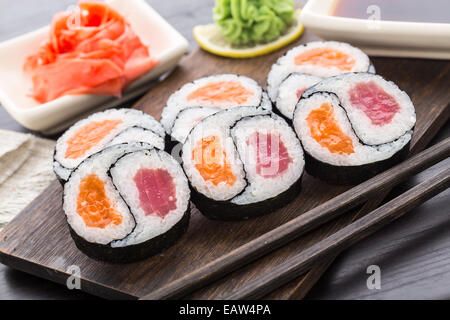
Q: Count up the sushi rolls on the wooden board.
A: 6